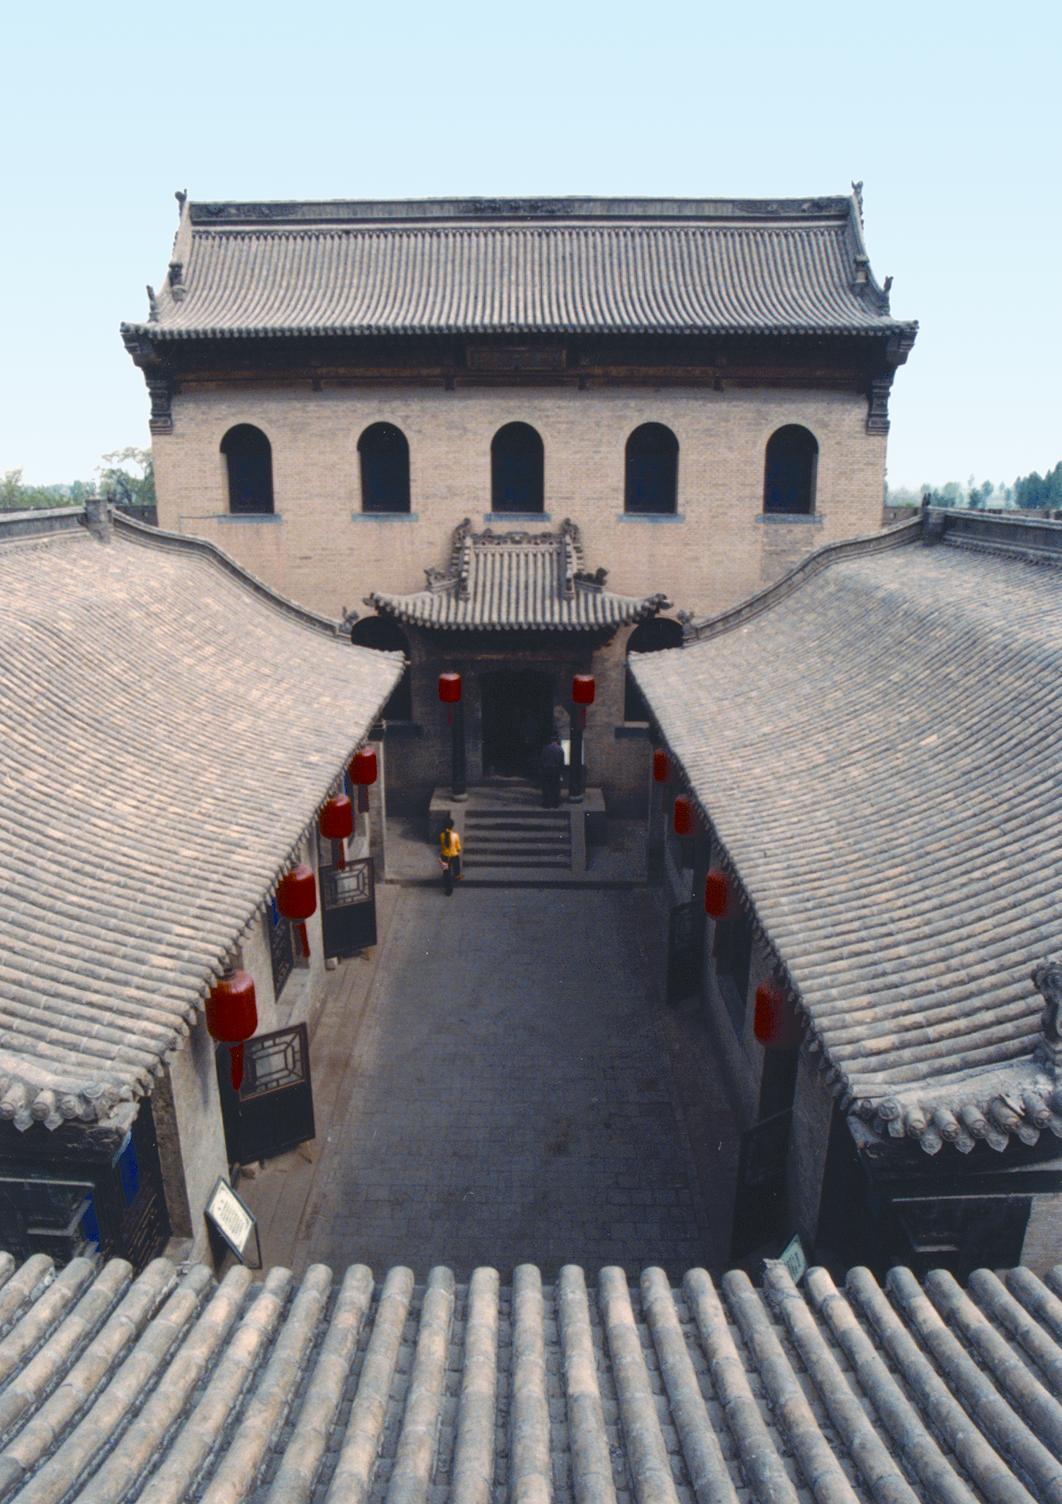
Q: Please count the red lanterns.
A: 10